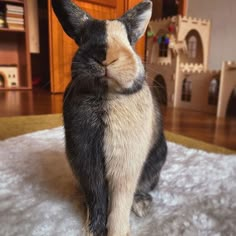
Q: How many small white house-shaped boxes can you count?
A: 1